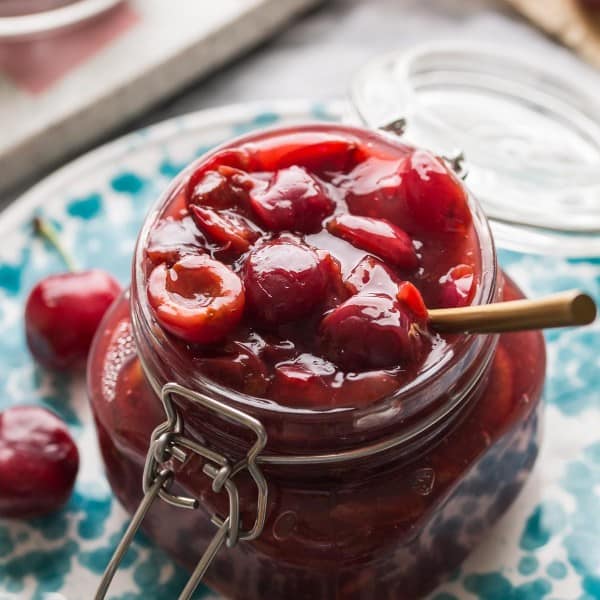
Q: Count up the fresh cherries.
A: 2